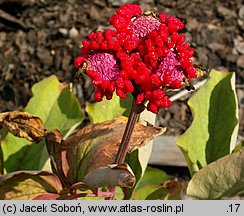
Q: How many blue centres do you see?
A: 0